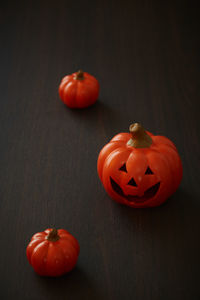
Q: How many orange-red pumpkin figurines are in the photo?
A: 3